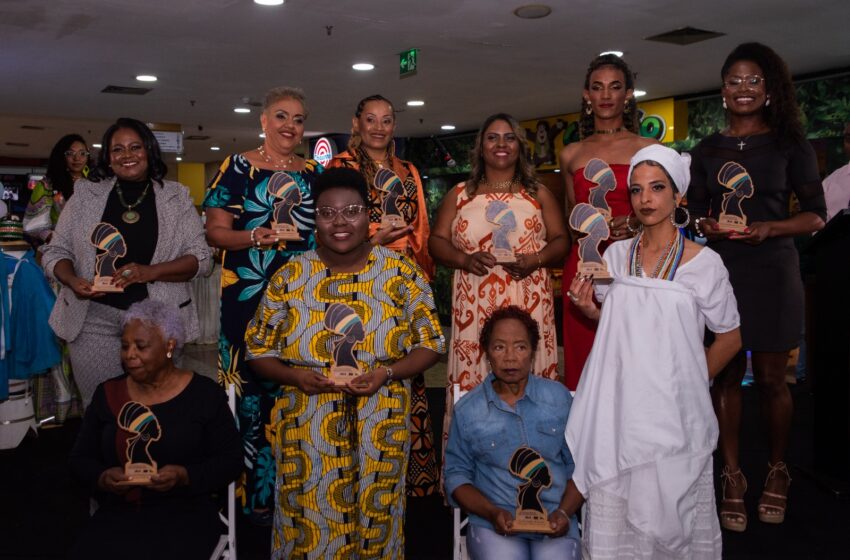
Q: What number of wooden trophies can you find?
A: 10